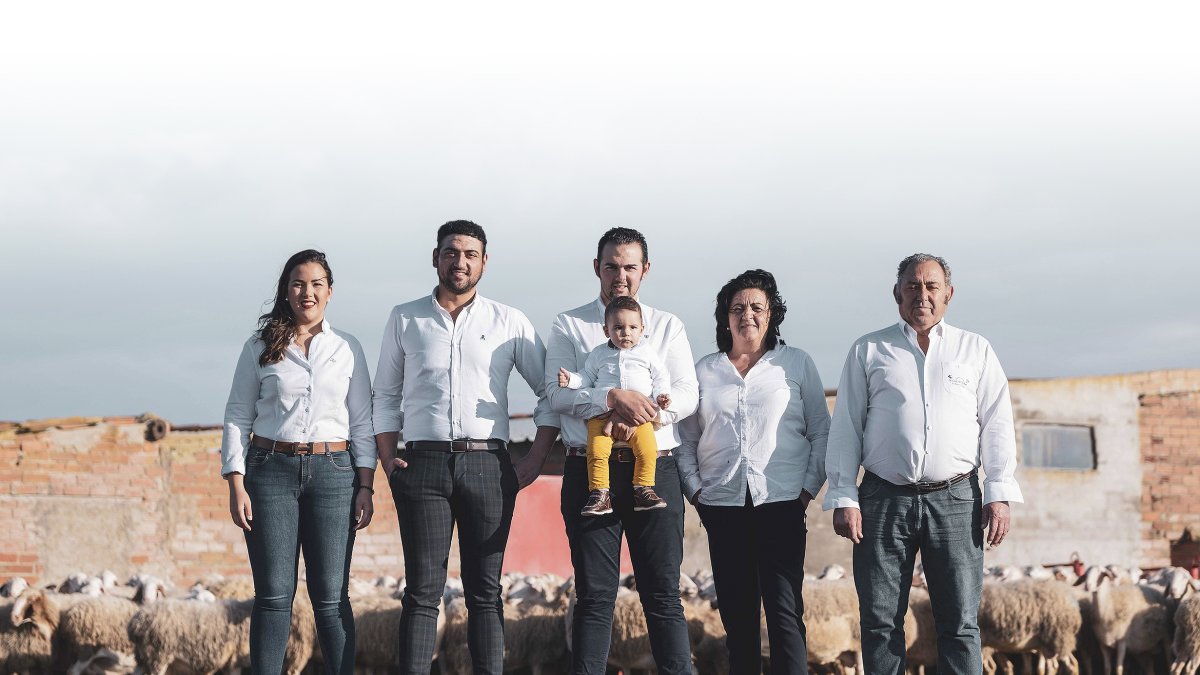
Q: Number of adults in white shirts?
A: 5